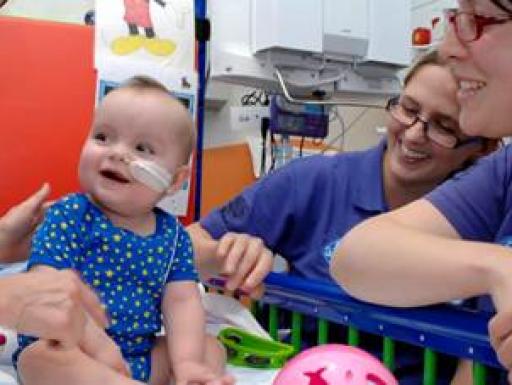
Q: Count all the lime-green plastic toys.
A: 1